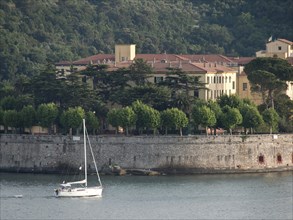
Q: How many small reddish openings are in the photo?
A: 2